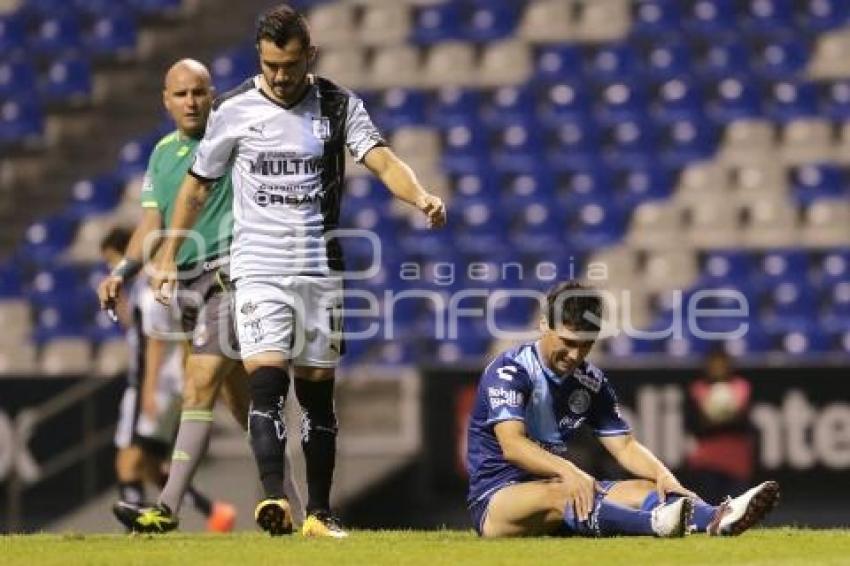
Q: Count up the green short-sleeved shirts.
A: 1